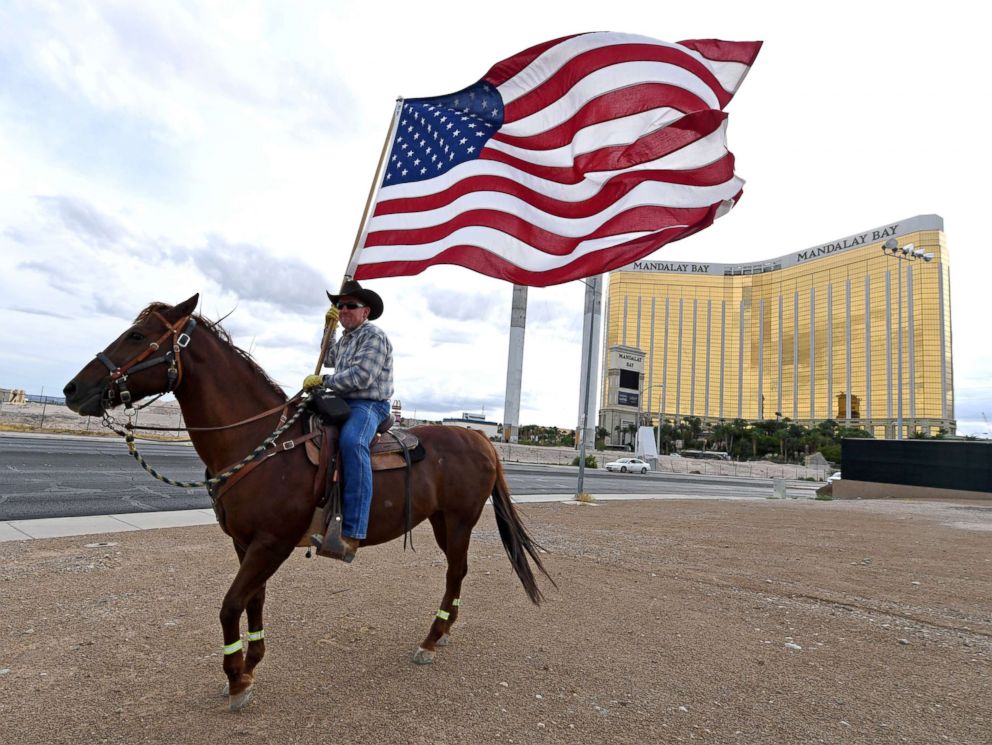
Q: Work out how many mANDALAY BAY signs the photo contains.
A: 3